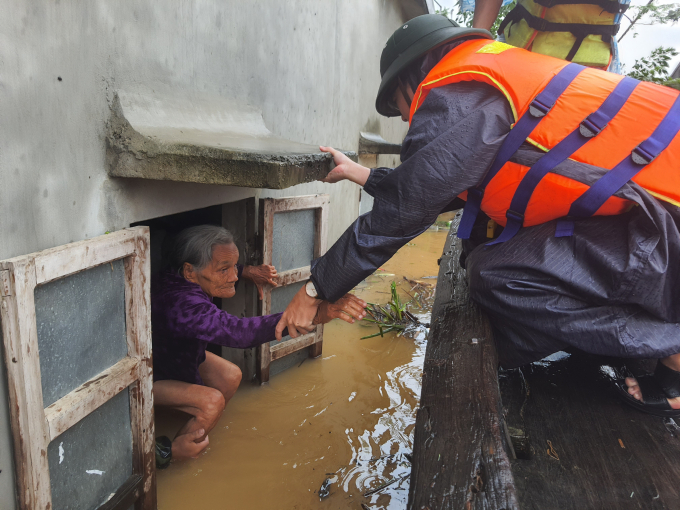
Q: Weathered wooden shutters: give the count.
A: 2